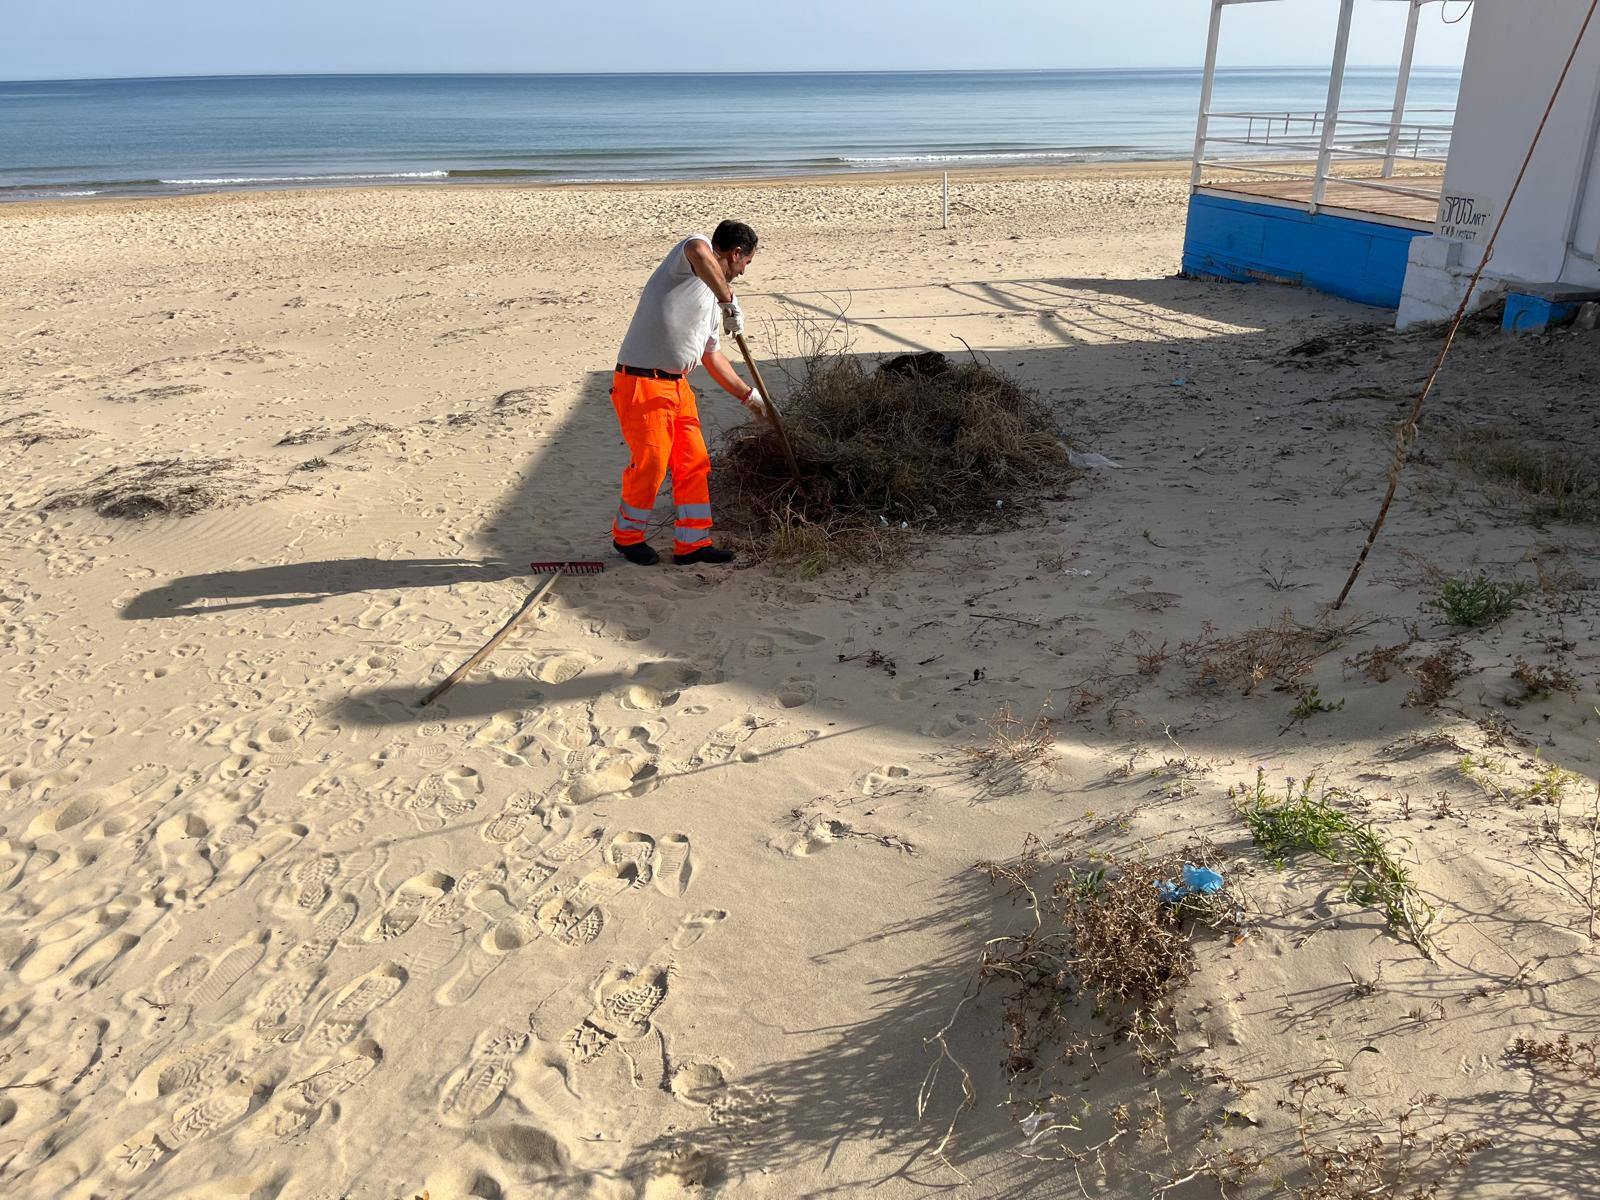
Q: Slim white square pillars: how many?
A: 3